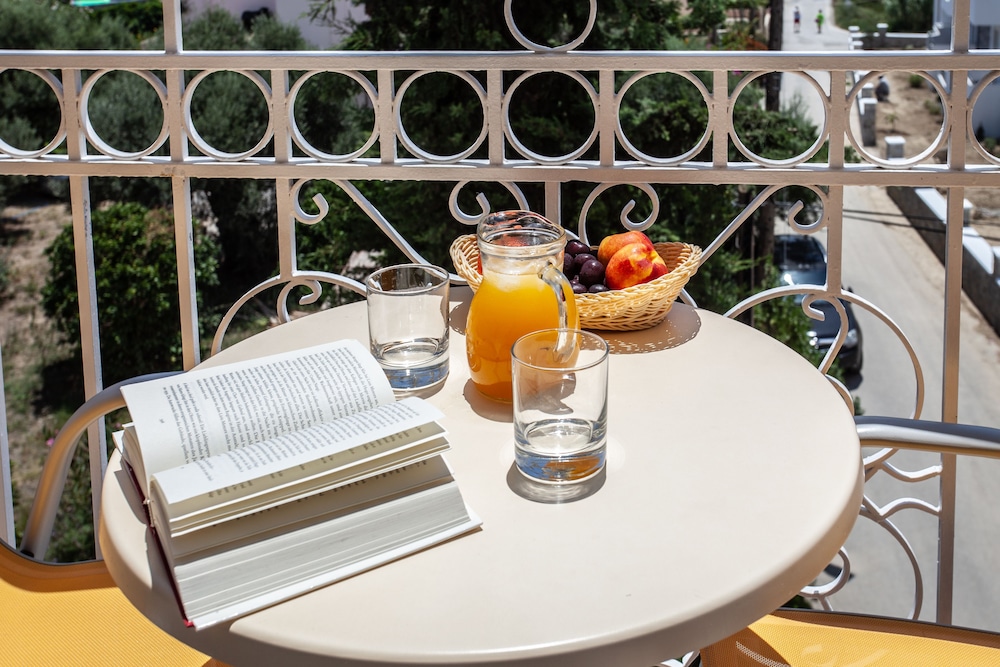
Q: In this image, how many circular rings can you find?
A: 11